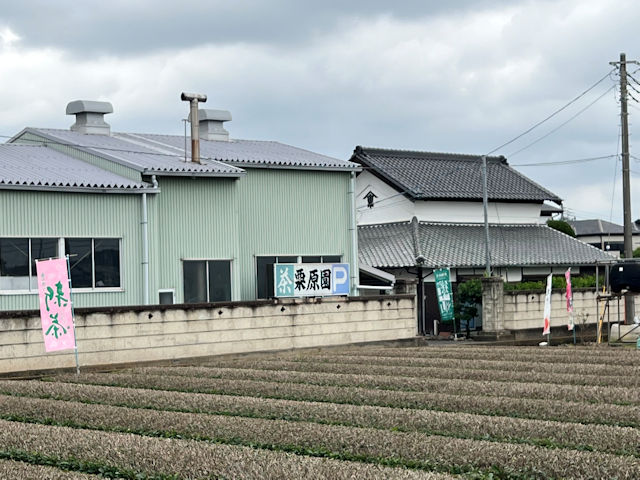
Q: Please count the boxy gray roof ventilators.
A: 2